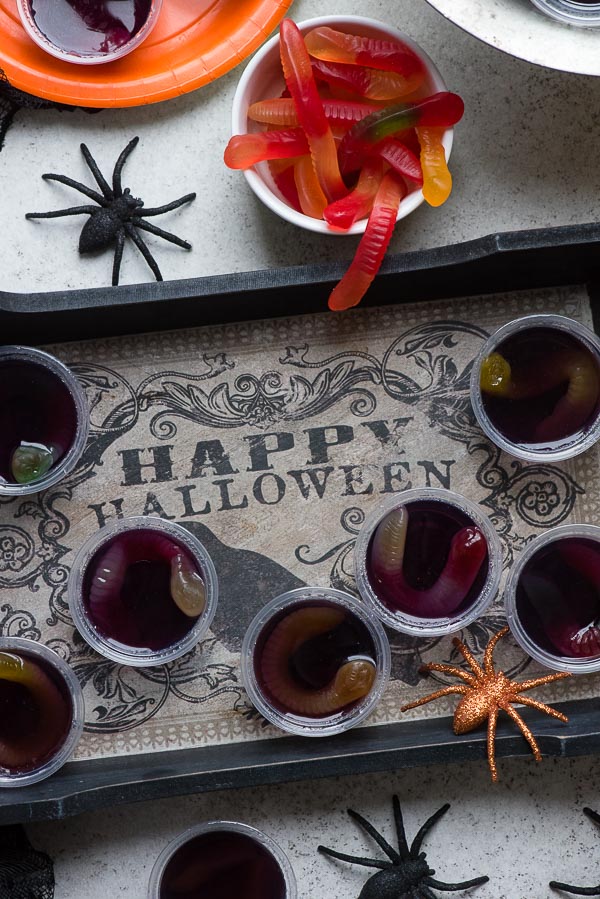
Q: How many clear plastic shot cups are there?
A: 10